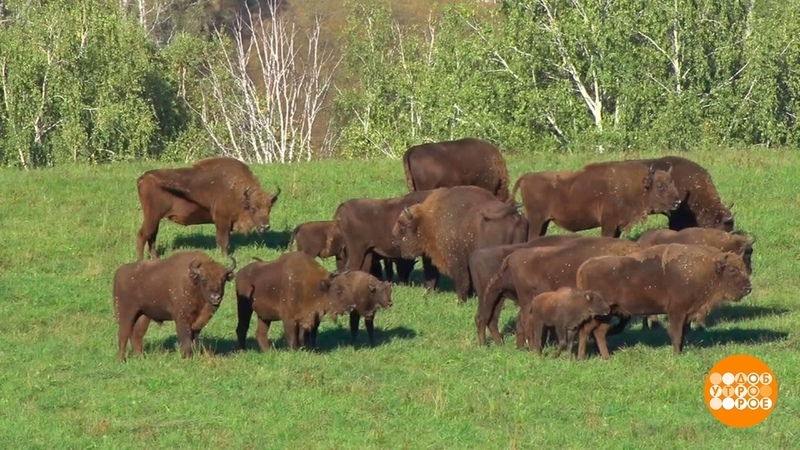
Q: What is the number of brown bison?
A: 15